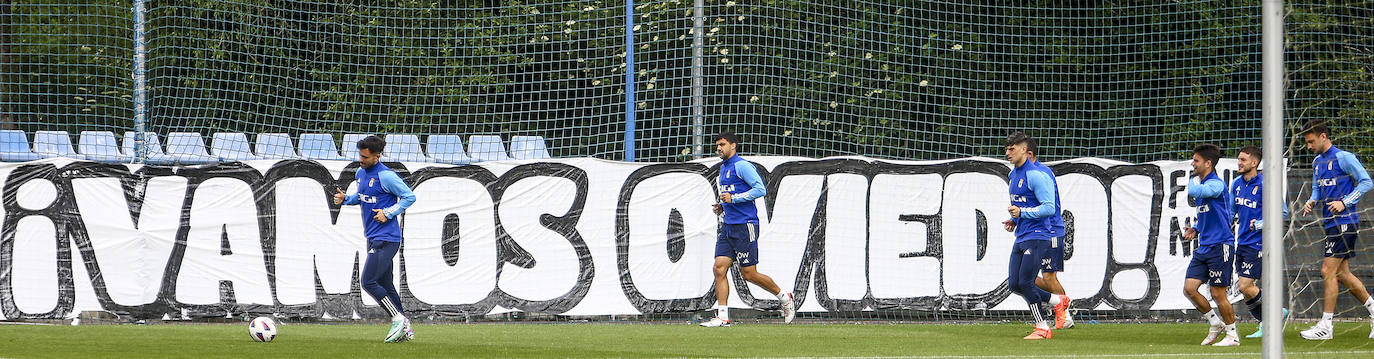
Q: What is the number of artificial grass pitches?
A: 1